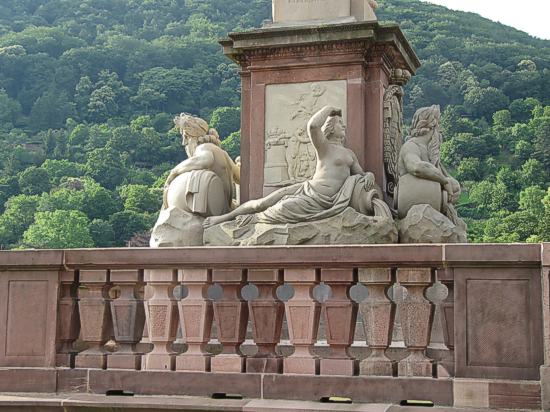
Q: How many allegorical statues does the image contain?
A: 3